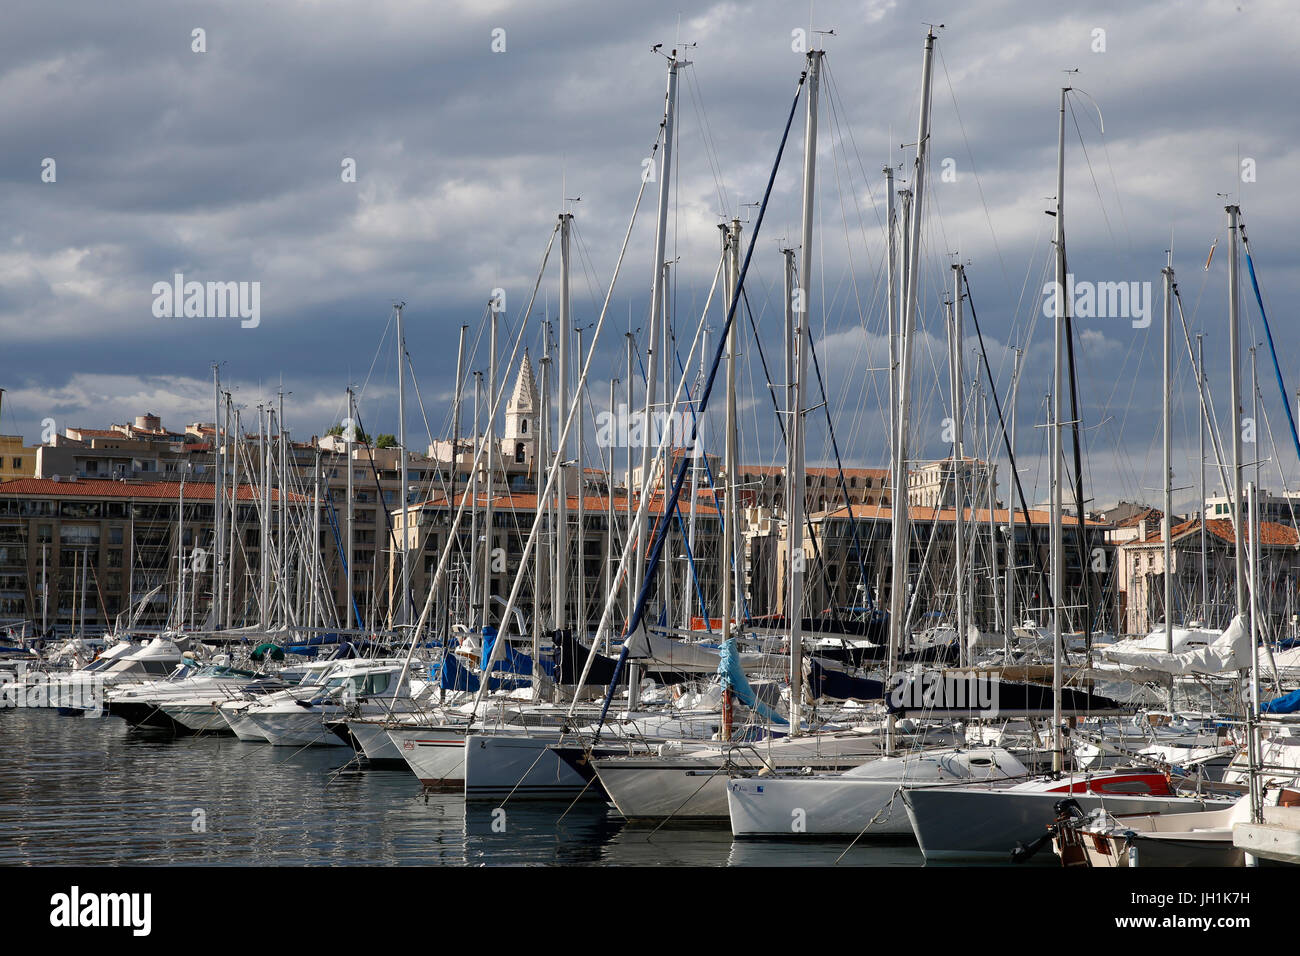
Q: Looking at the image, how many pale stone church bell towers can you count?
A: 1